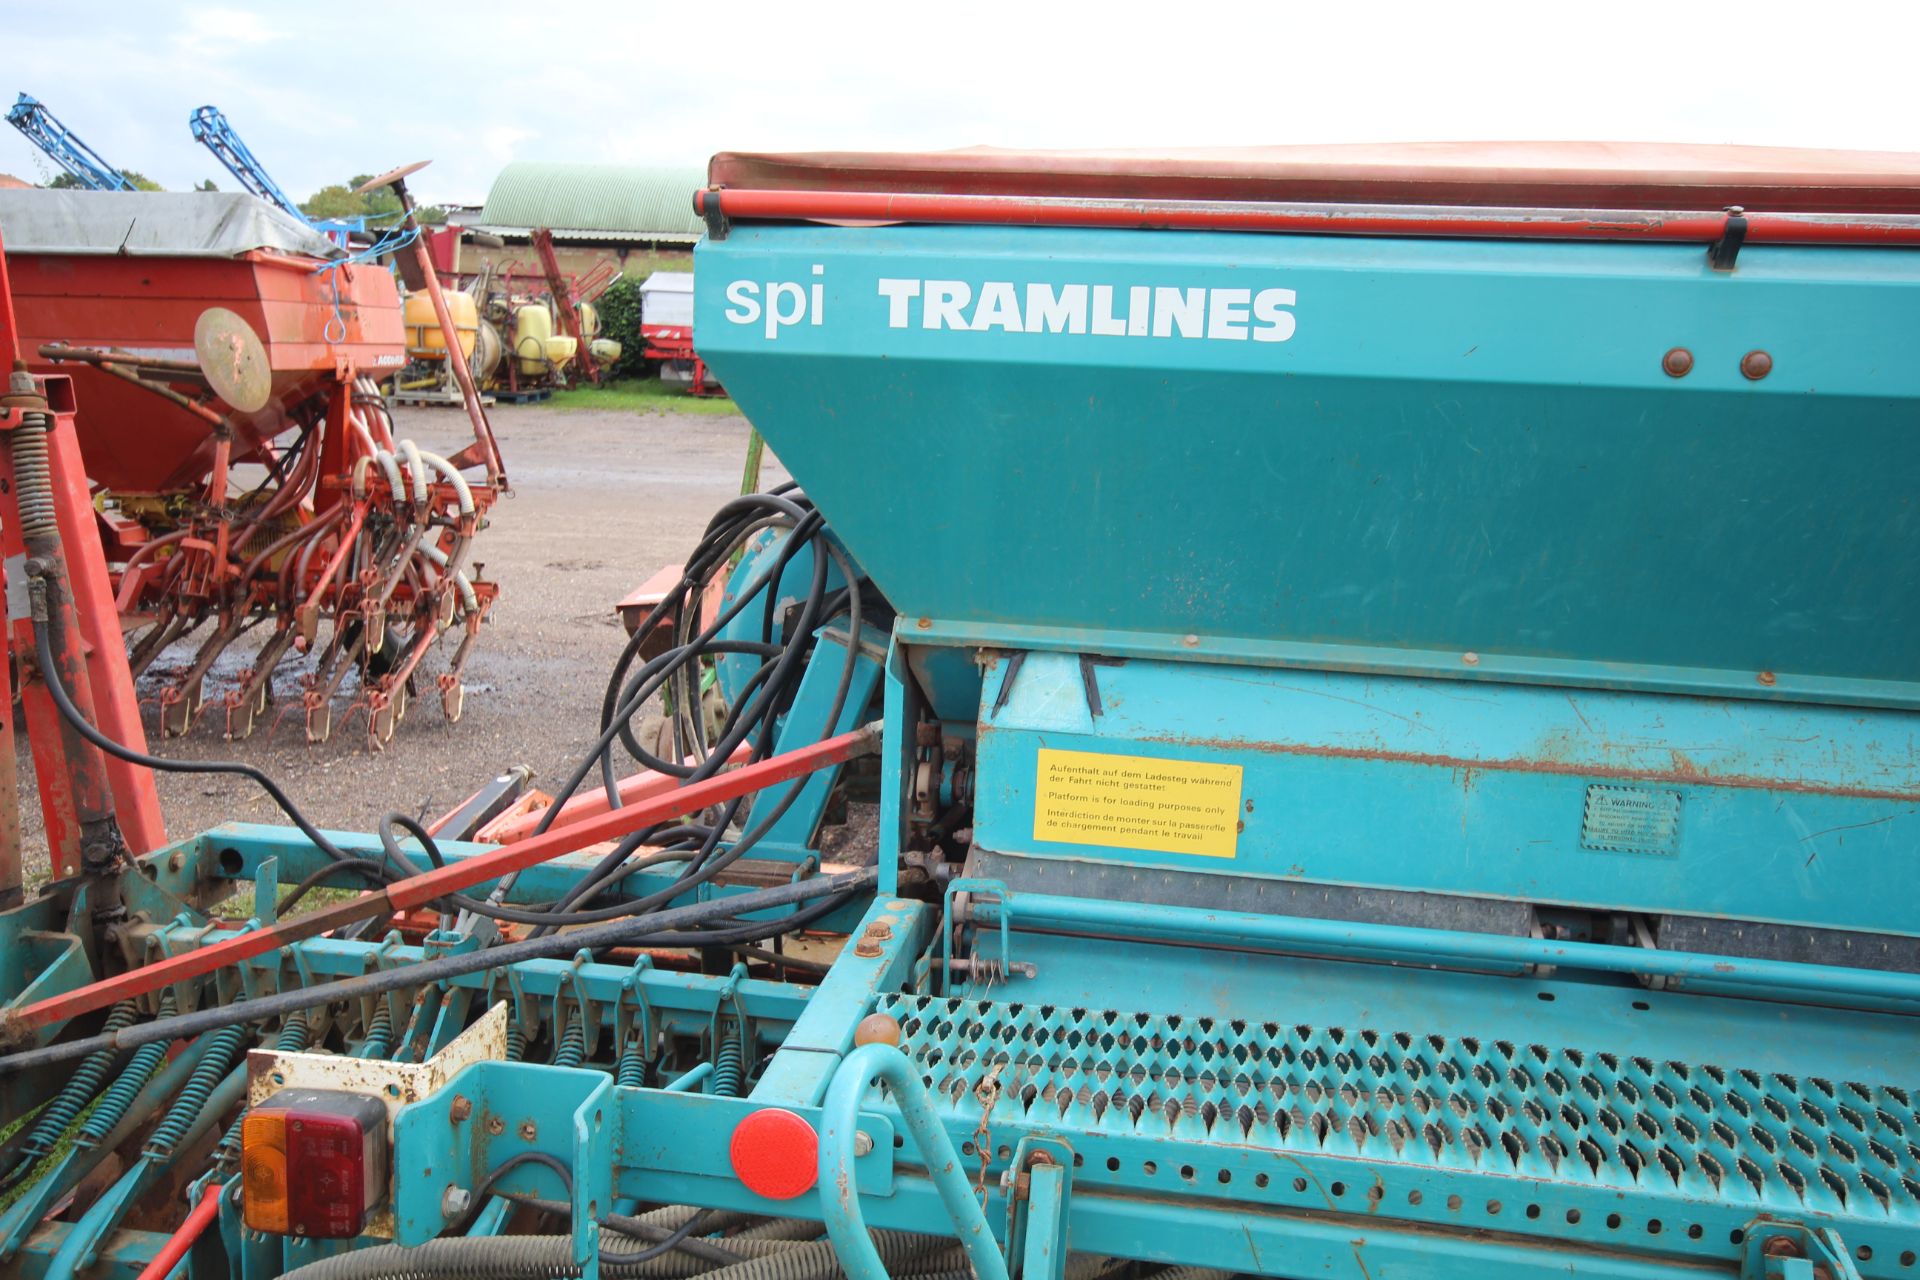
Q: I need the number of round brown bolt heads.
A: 2